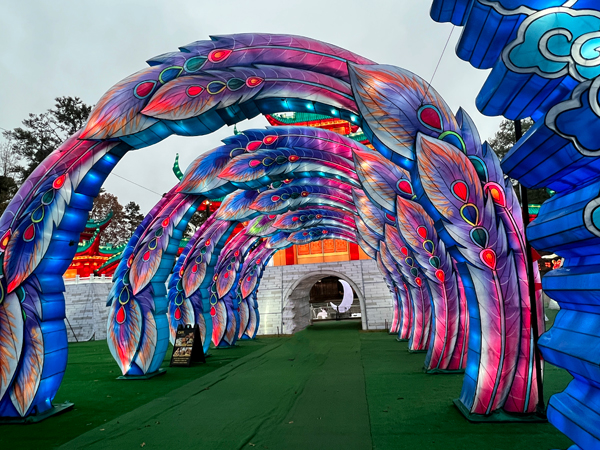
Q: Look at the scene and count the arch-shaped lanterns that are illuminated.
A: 5